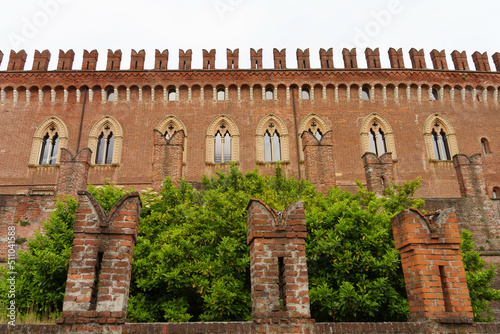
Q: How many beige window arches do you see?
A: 8